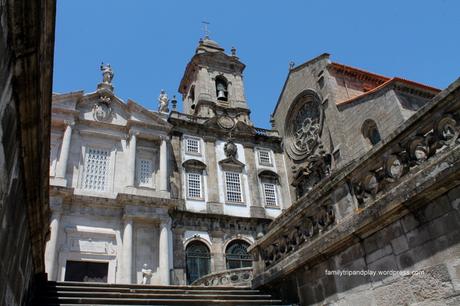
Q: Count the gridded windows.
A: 7